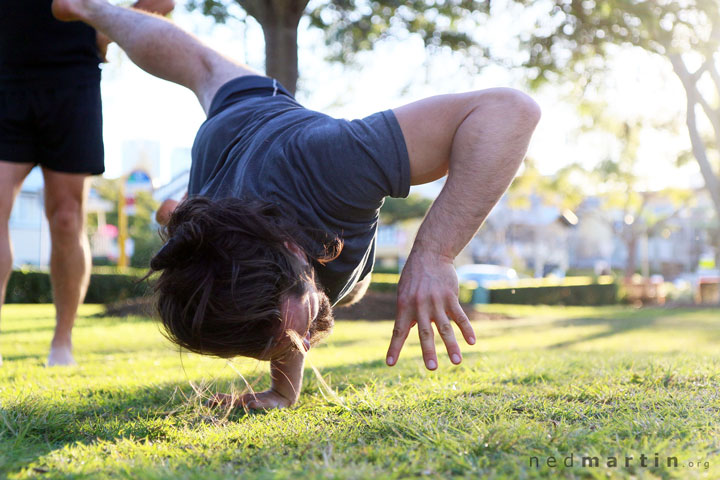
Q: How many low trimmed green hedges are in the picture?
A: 2